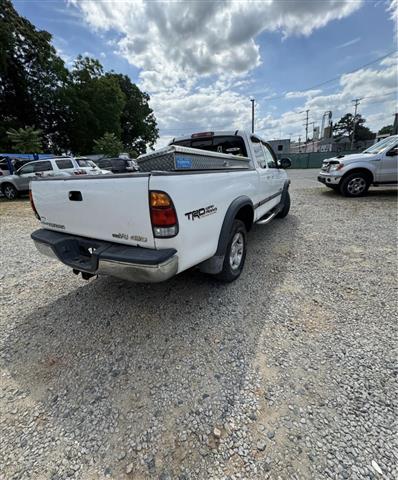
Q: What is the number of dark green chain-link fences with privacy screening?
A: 1